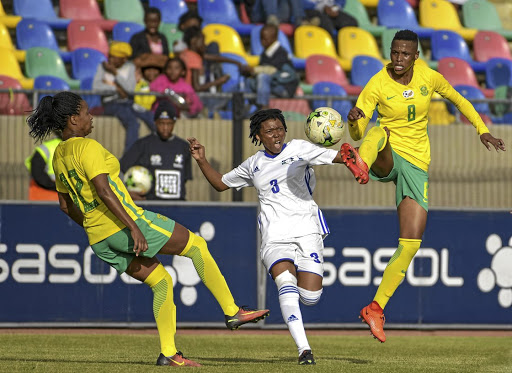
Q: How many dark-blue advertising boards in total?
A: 2